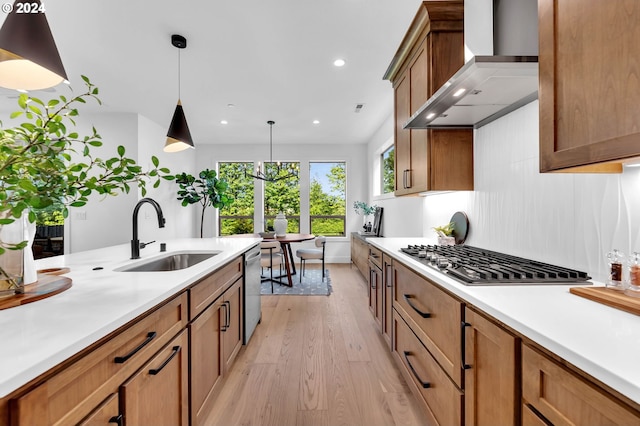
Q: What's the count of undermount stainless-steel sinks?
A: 1